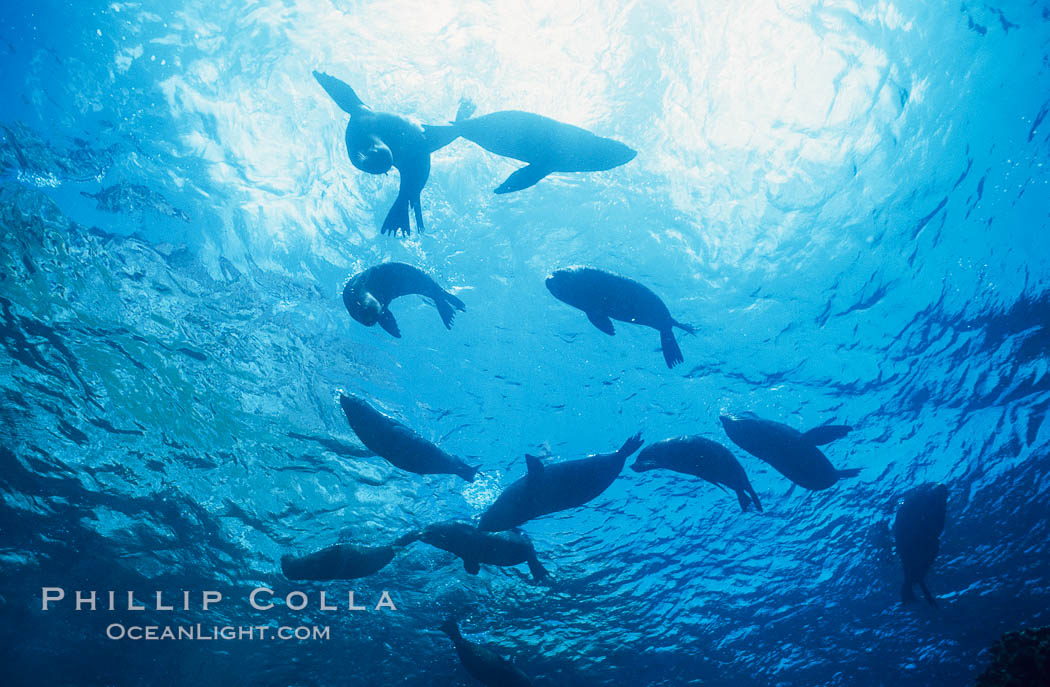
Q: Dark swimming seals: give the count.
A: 12